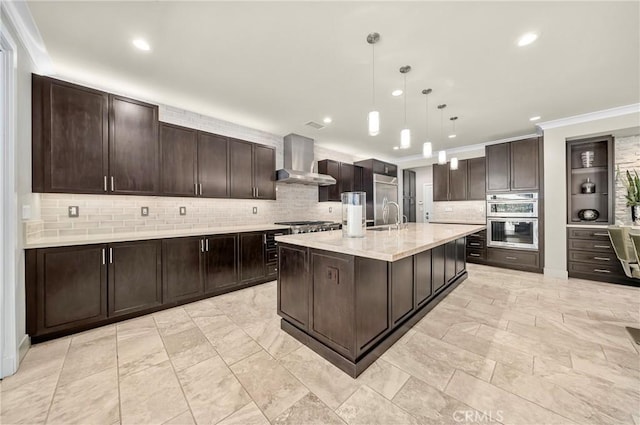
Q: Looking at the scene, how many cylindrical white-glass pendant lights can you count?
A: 5